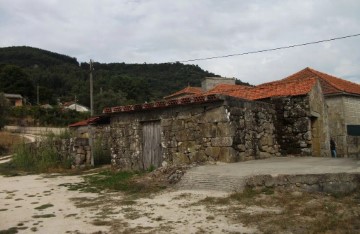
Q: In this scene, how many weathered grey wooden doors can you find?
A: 1